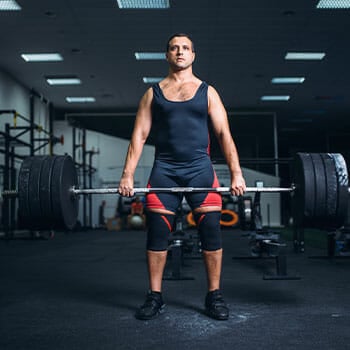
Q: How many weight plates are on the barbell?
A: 8